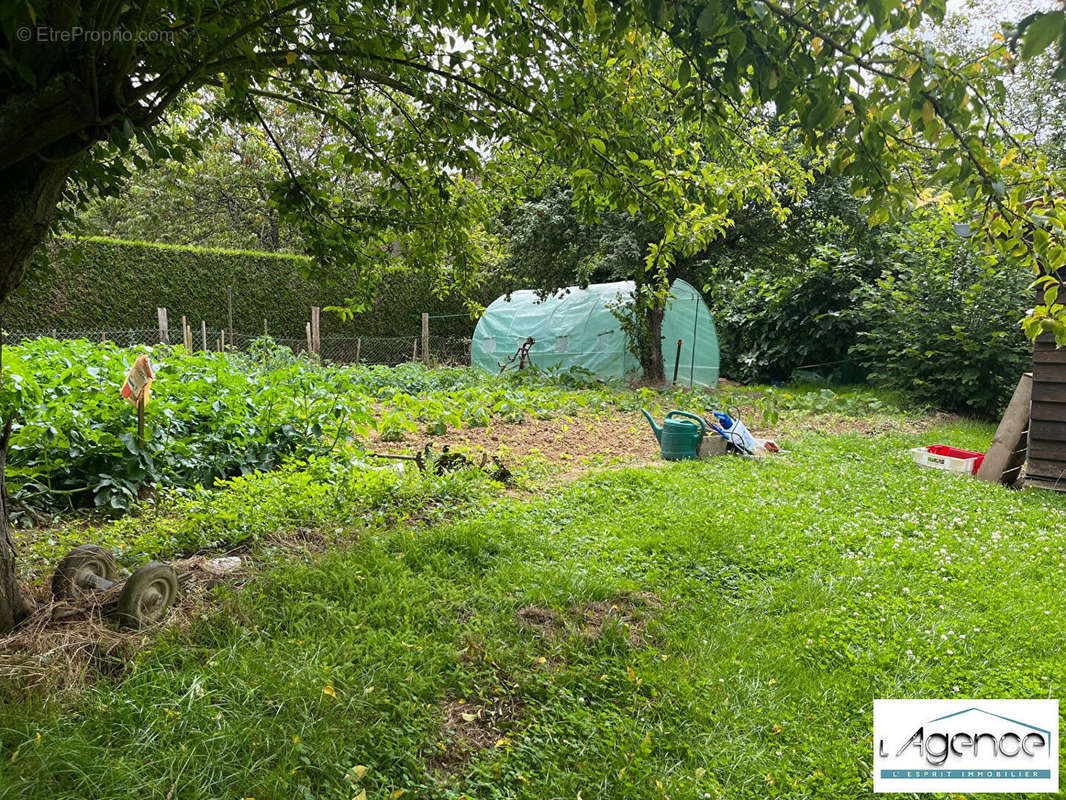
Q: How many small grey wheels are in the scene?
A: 2